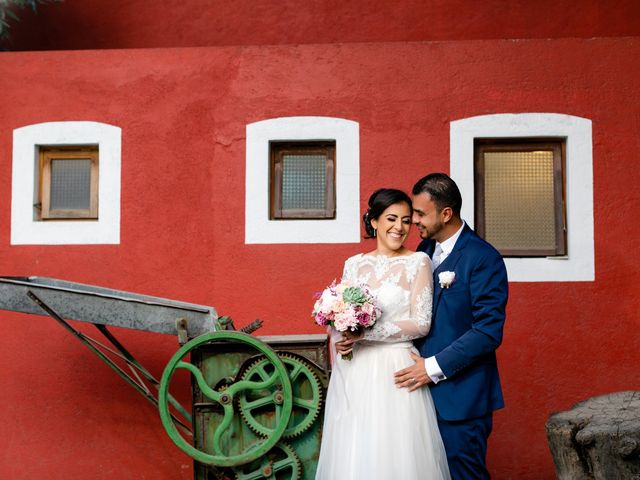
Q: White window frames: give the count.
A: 3